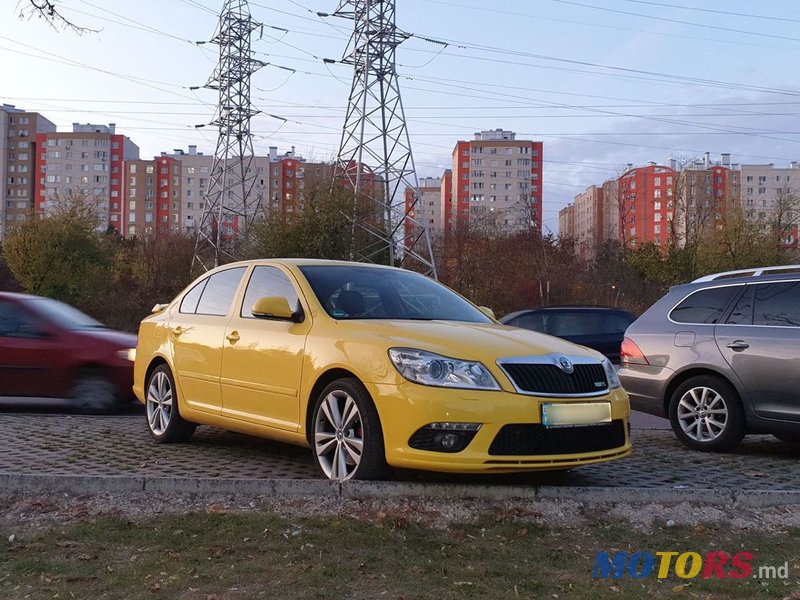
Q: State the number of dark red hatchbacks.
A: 1